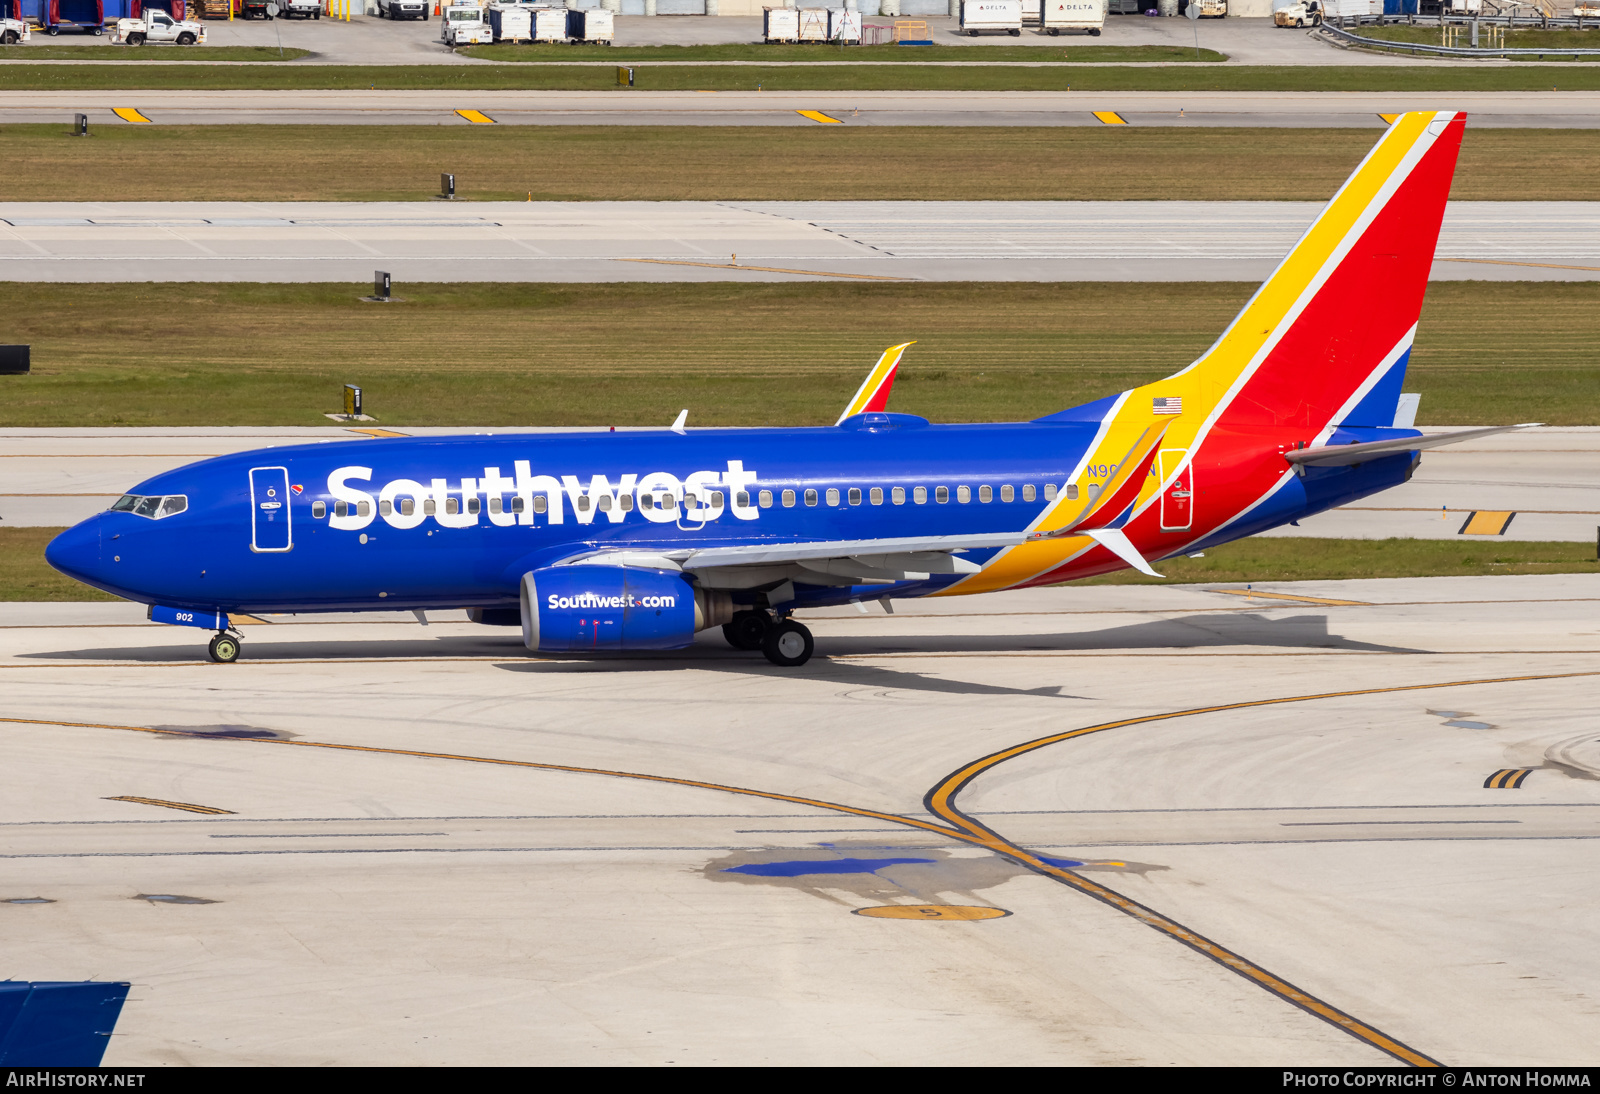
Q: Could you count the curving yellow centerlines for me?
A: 2